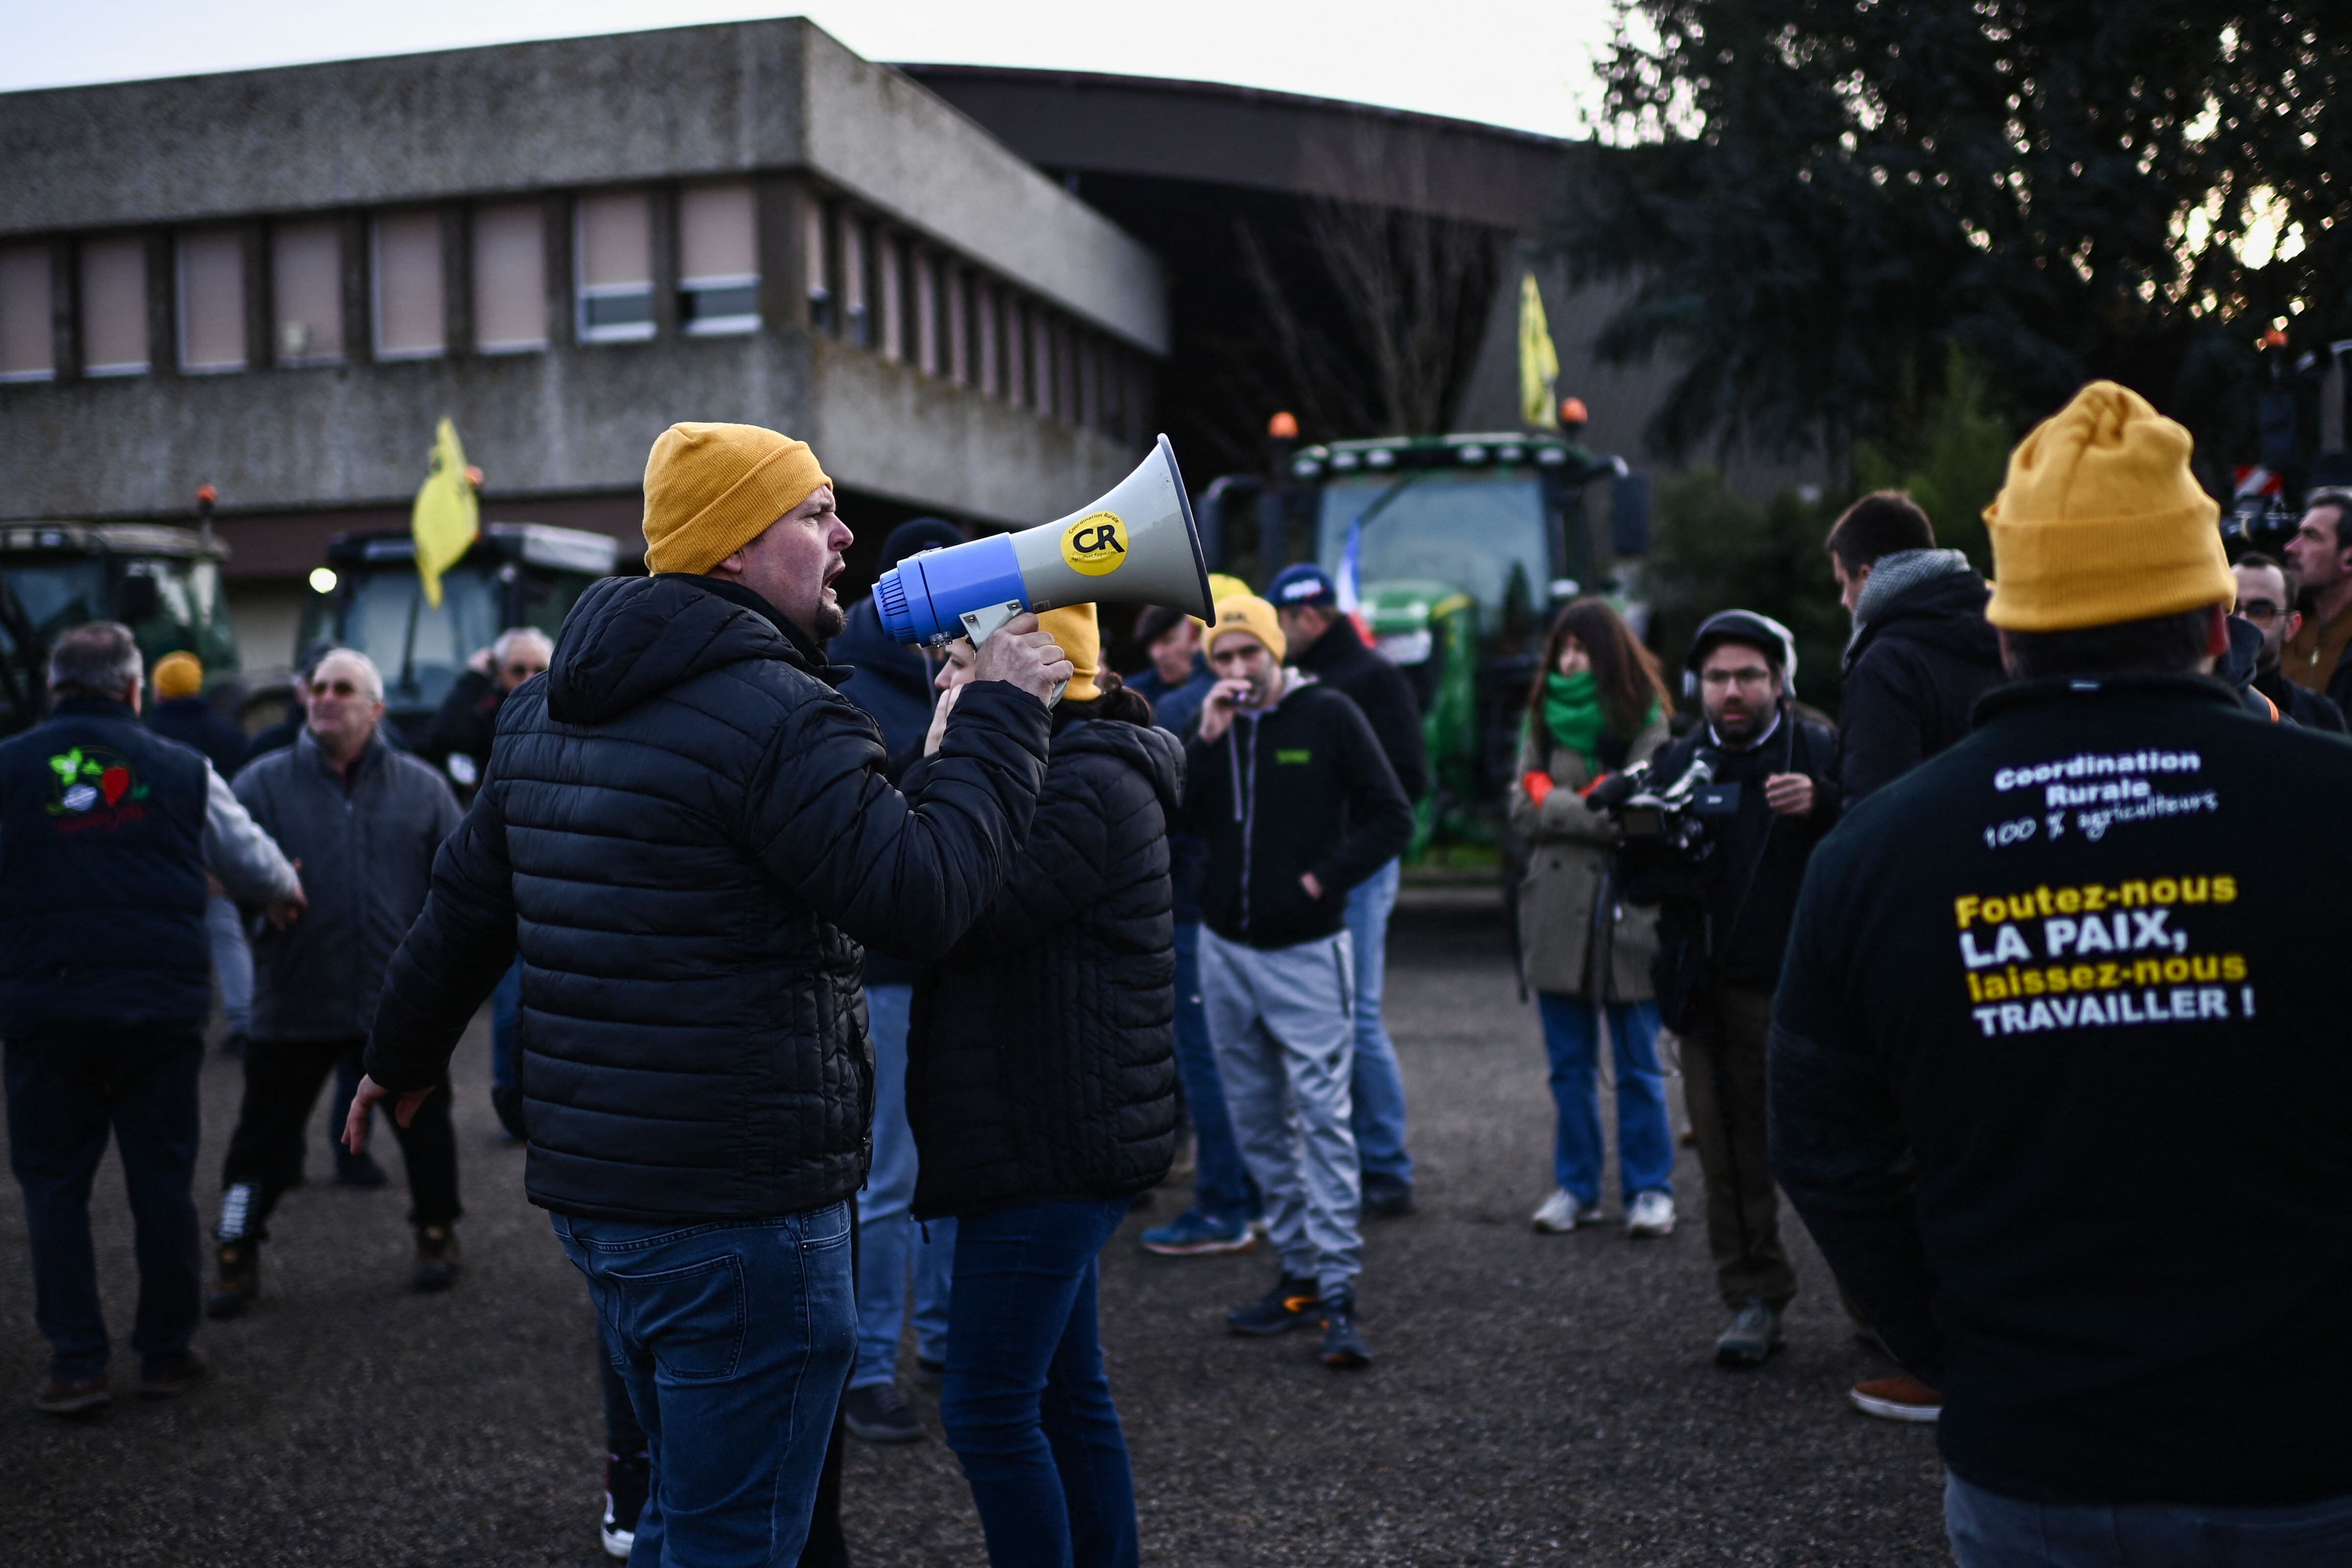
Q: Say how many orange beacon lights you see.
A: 5